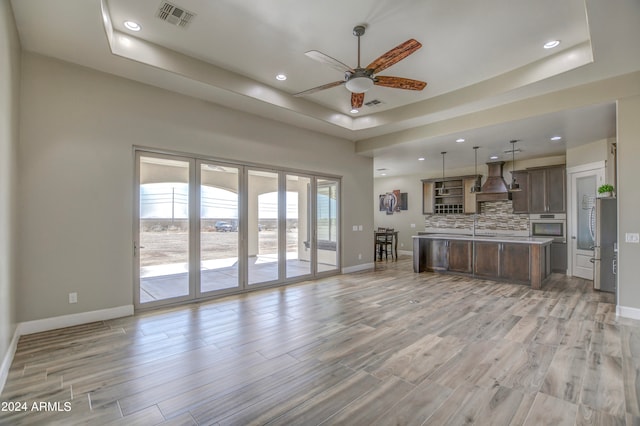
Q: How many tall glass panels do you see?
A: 5